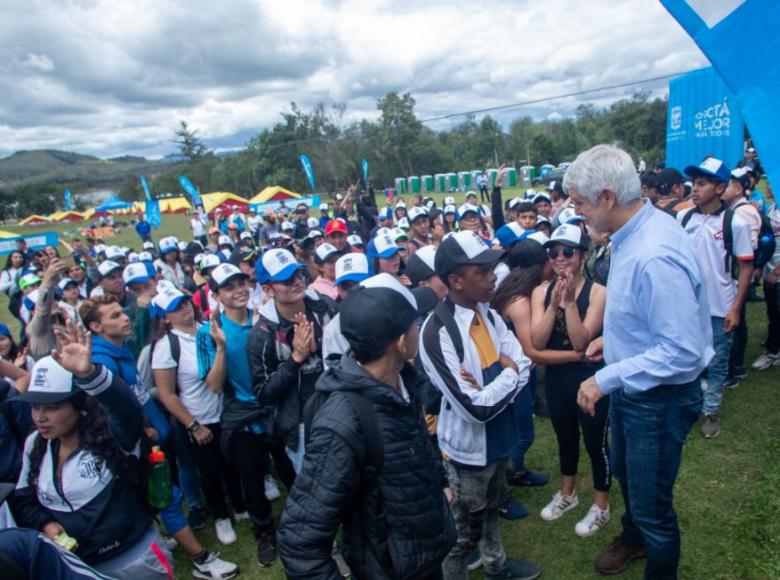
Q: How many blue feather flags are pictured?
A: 5